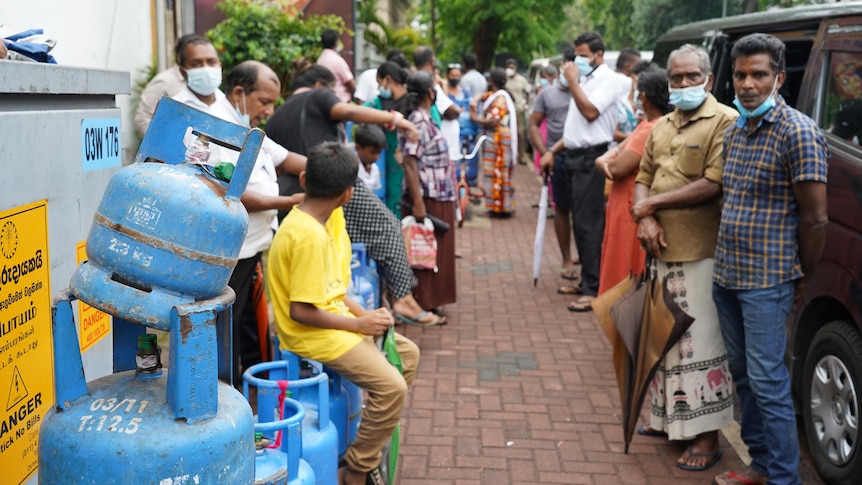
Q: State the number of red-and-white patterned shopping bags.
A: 1